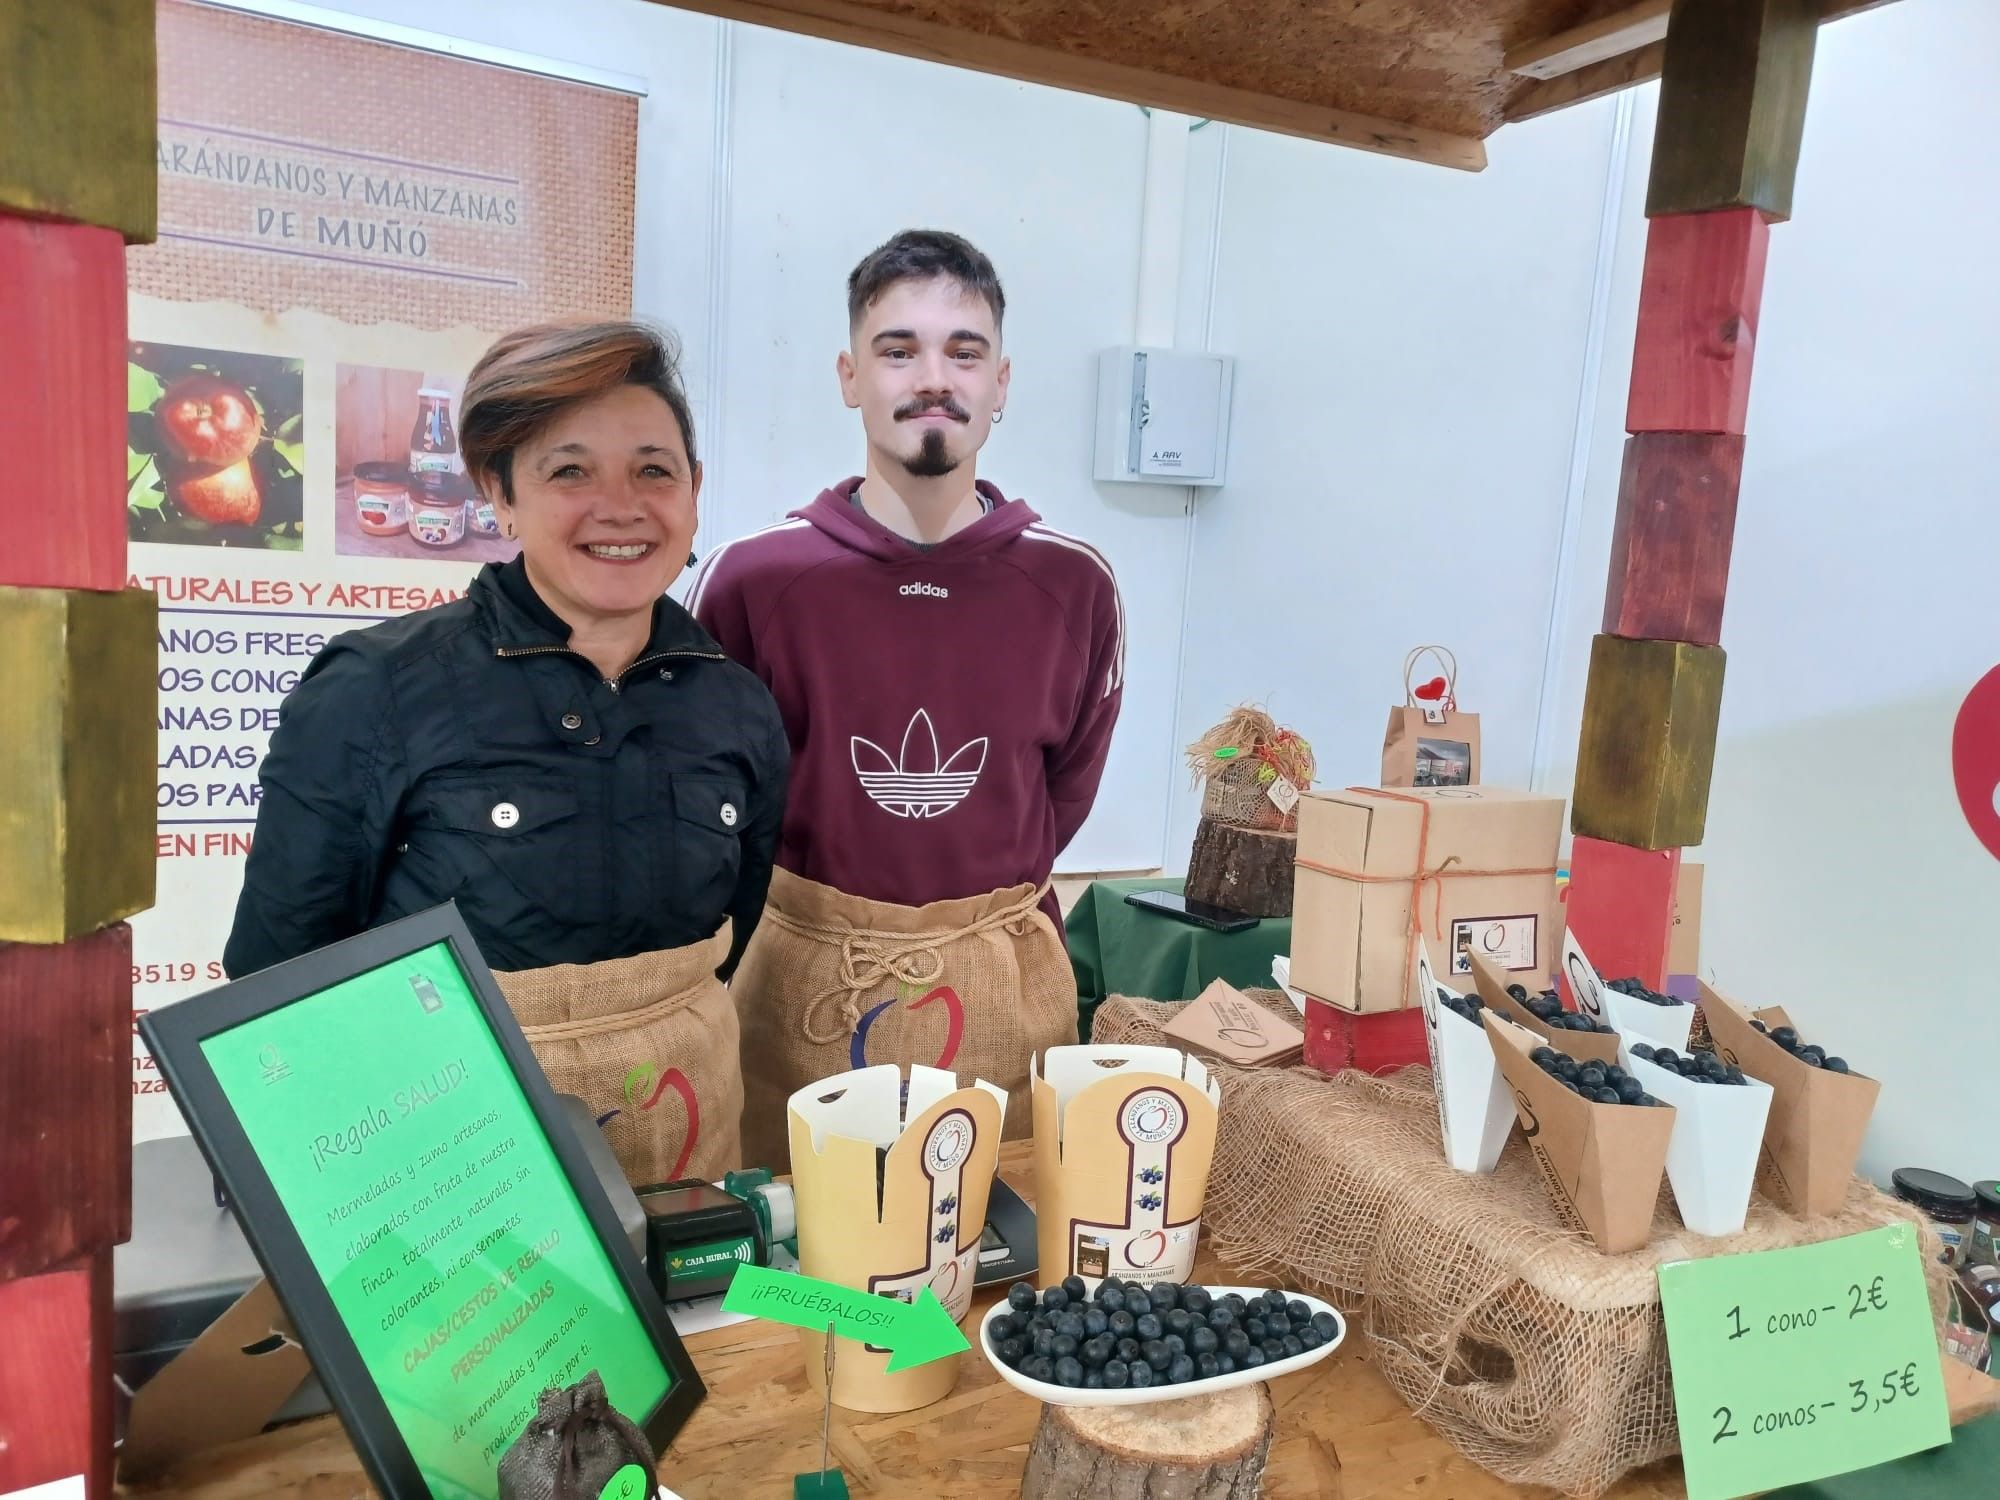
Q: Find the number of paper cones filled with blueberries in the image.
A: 6